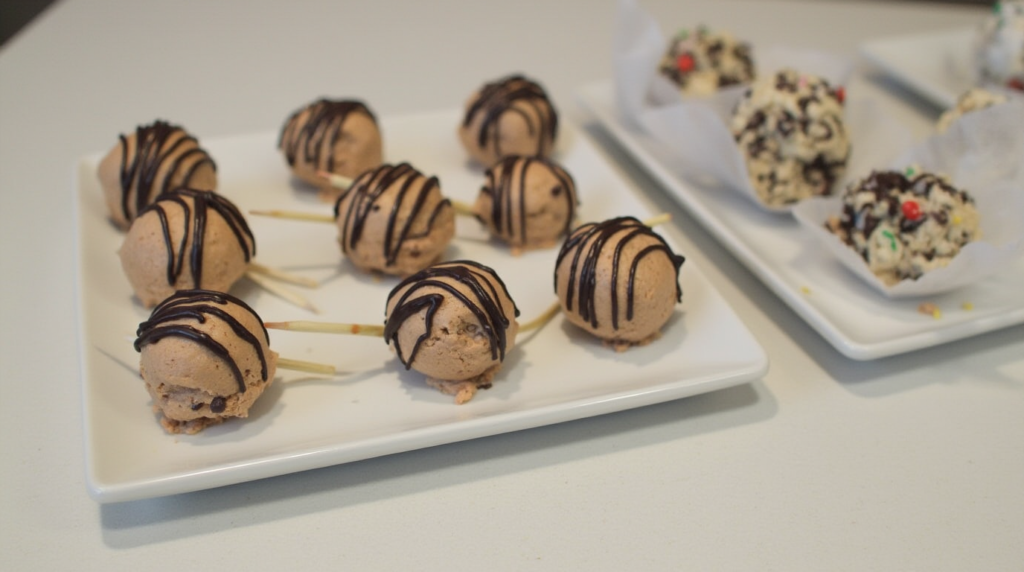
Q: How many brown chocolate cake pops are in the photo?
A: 9